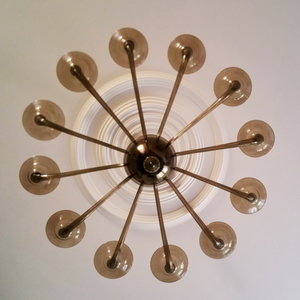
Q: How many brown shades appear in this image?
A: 12